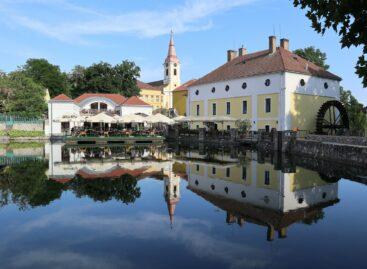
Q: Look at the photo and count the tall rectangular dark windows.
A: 5